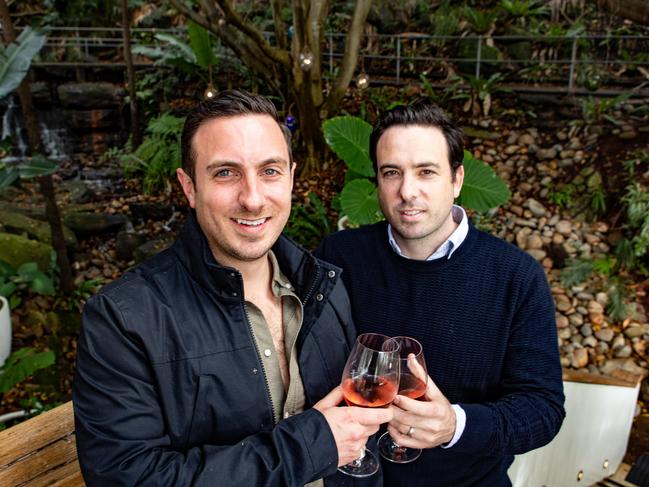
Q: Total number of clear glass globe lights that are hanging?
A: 3